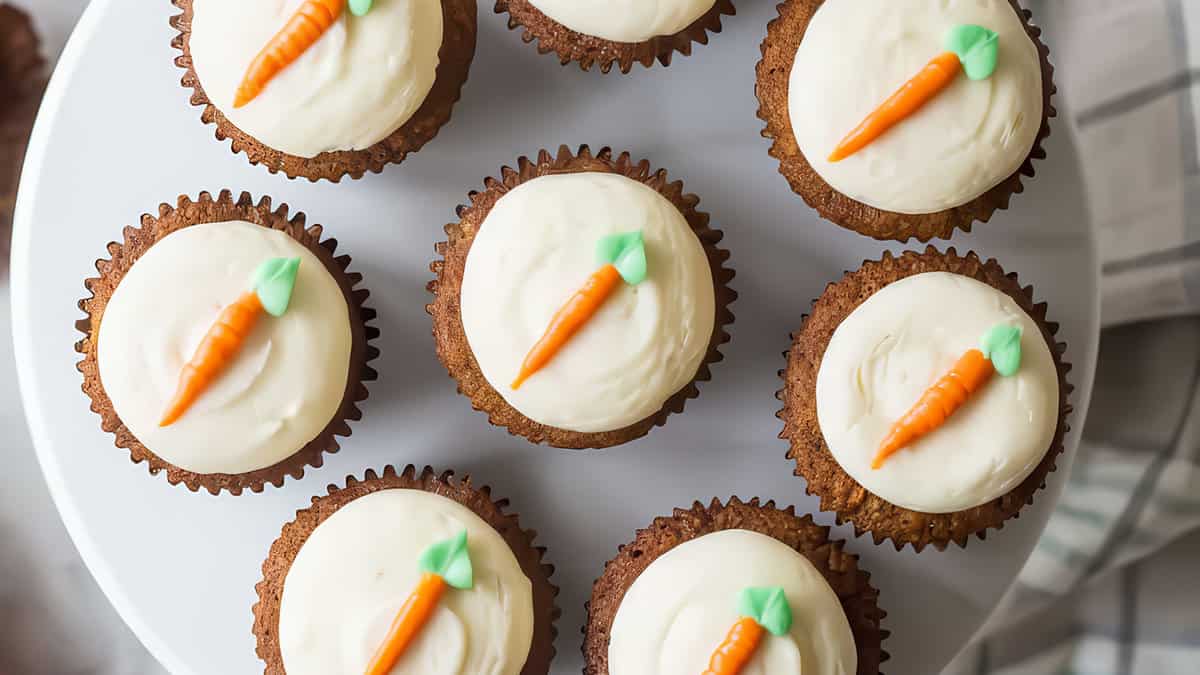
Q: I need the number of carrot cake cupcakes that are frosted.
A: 8